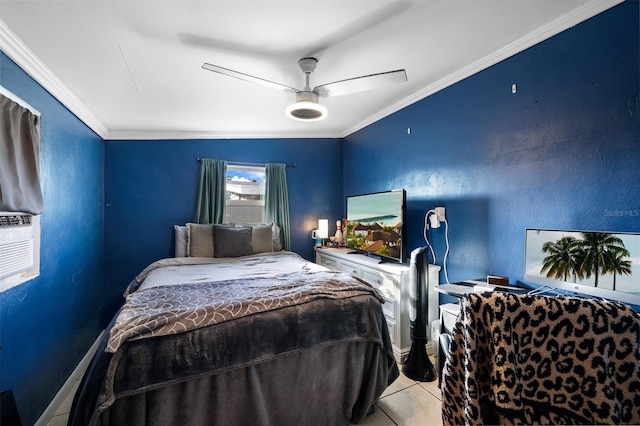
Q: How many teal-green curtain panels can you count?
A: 2